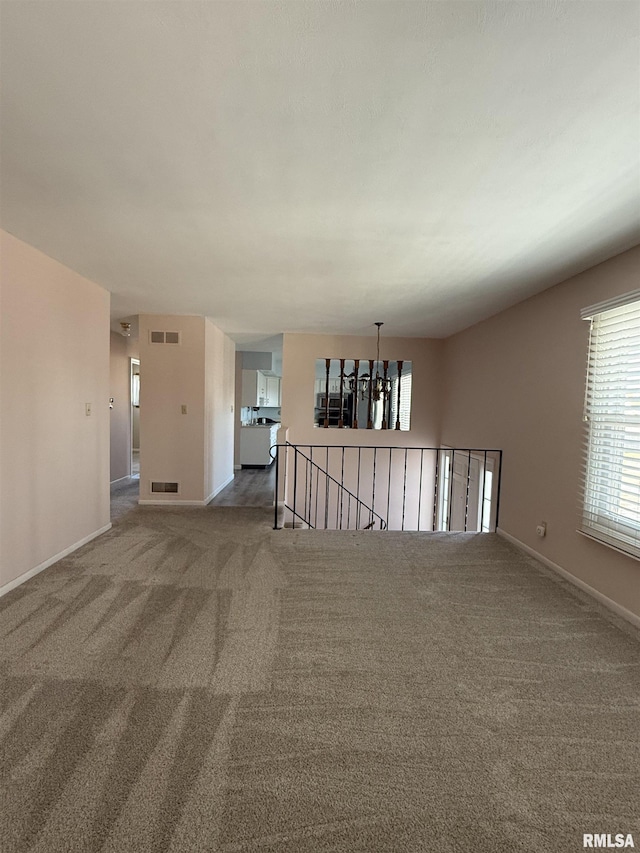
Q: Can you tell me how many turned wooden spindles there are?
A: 6